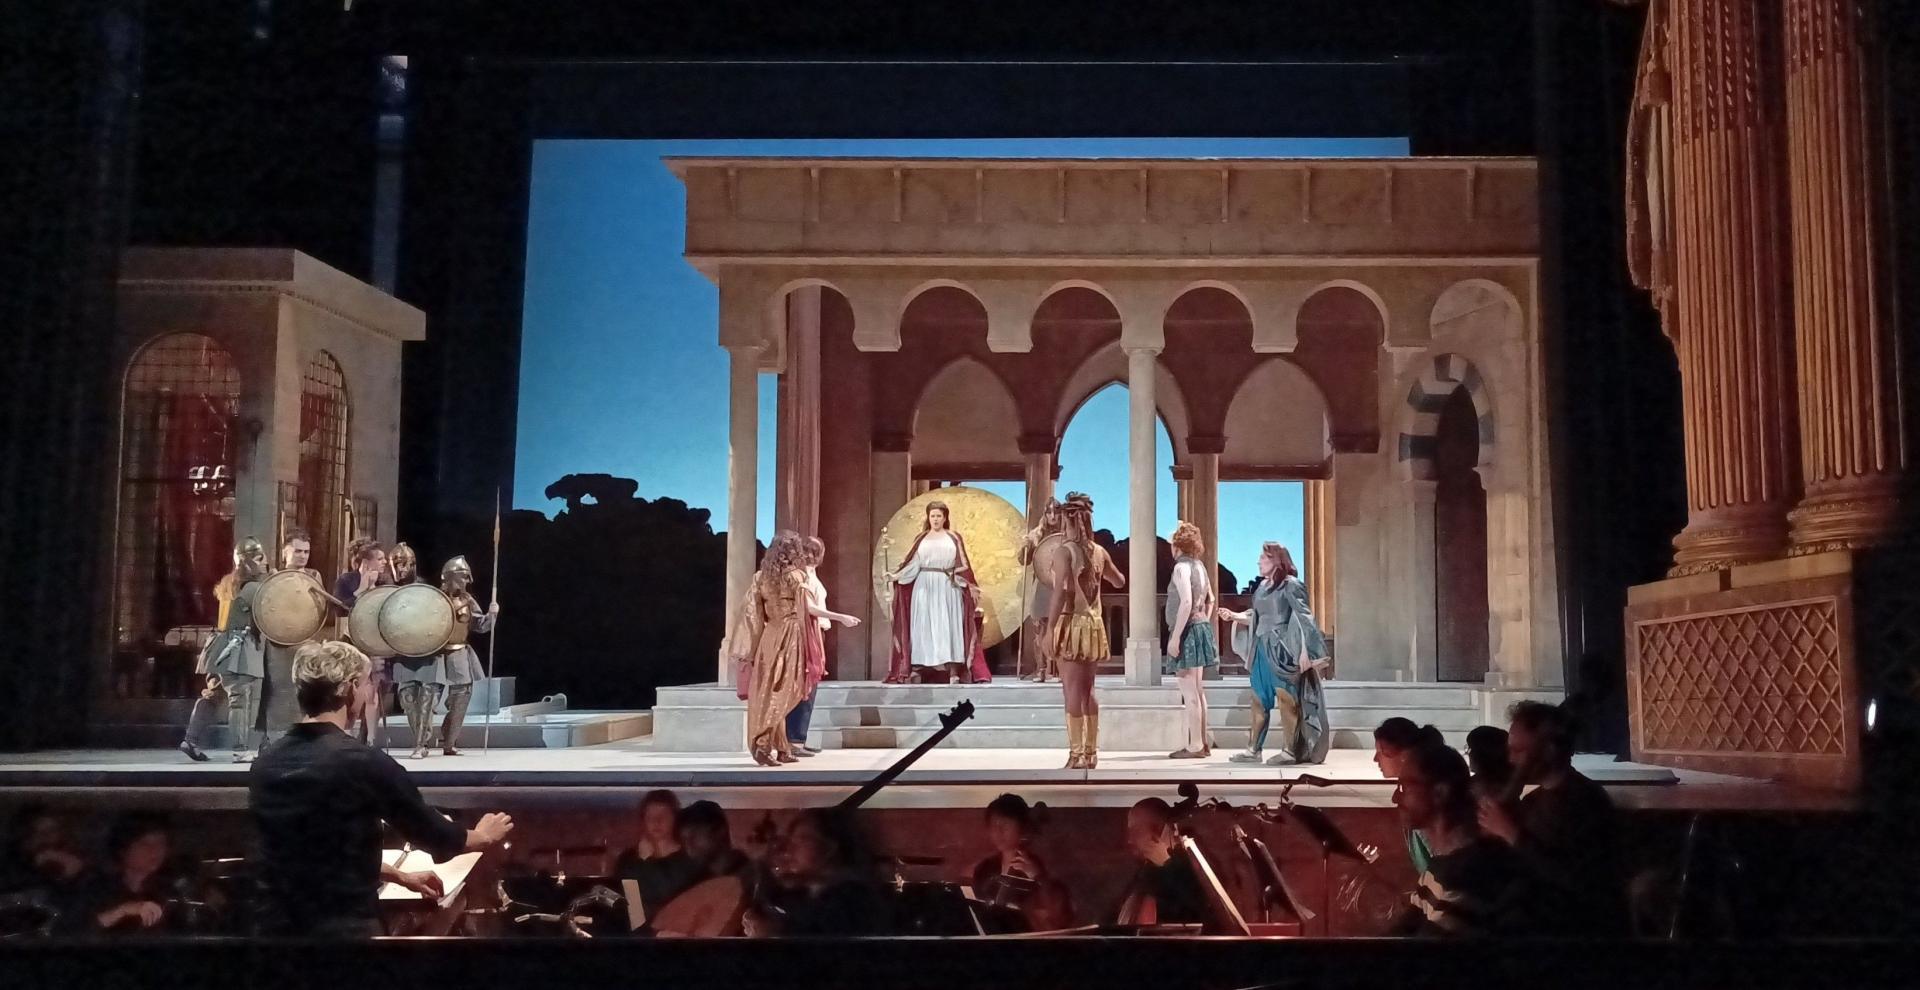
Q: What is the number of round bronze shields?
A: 4